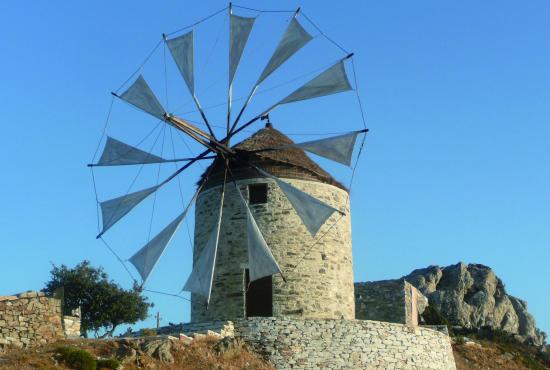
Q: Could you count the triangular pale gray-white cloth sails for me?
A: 12